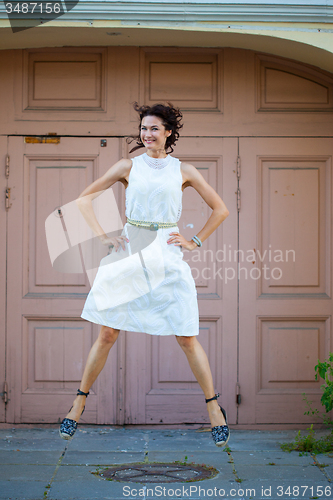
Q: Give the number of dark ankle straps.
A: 2